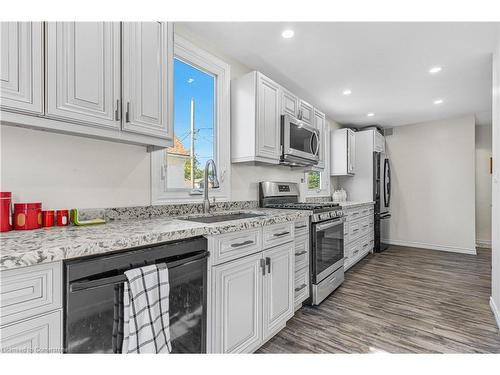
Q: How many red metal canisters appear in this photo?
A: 4